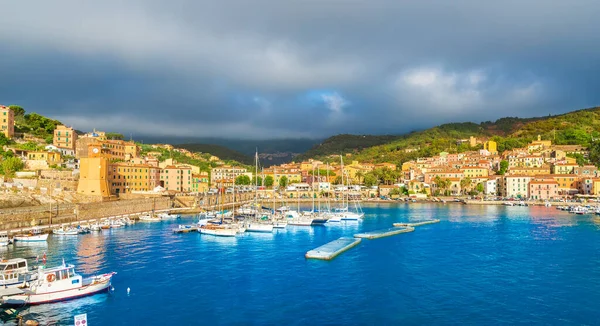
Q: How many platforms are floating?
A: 3